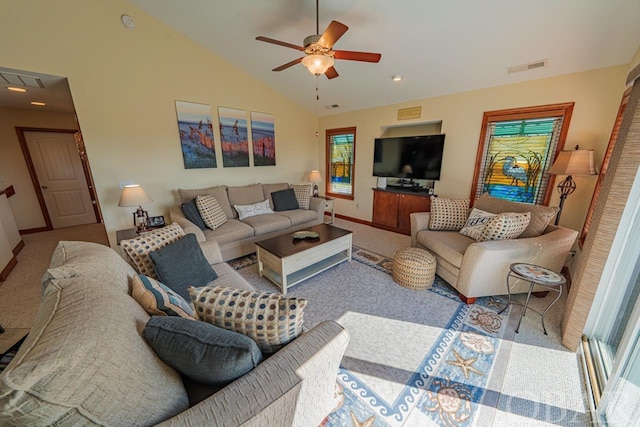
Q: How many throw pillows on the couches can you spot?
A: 13